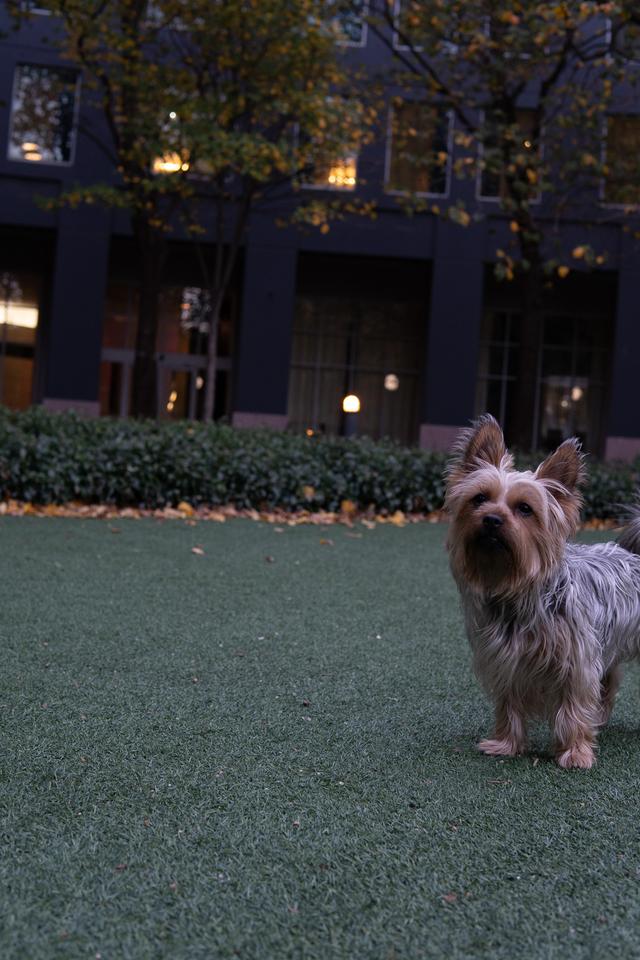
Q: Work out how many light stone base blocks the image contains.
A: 4